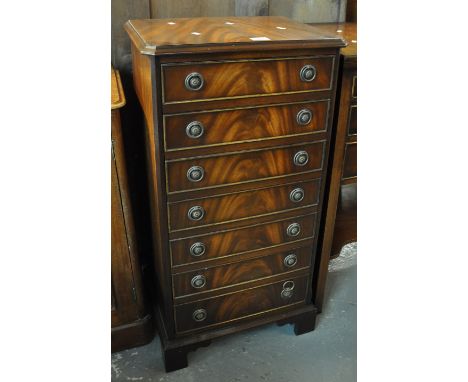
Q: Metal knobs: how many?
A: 14